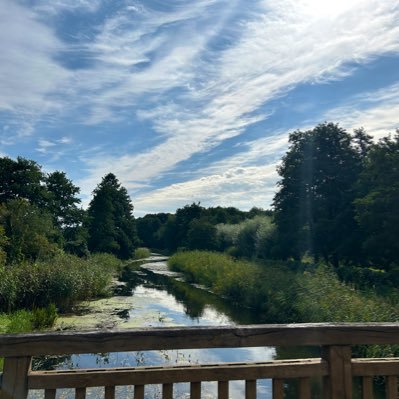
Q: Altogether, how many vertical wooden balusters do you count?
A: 12